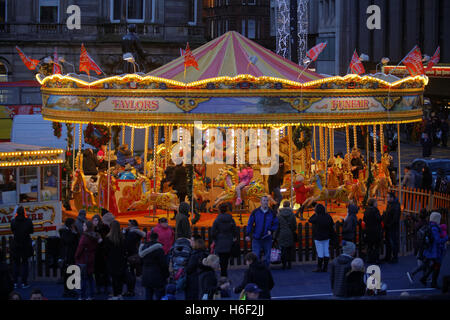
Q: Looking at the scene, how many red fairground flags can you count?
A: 8